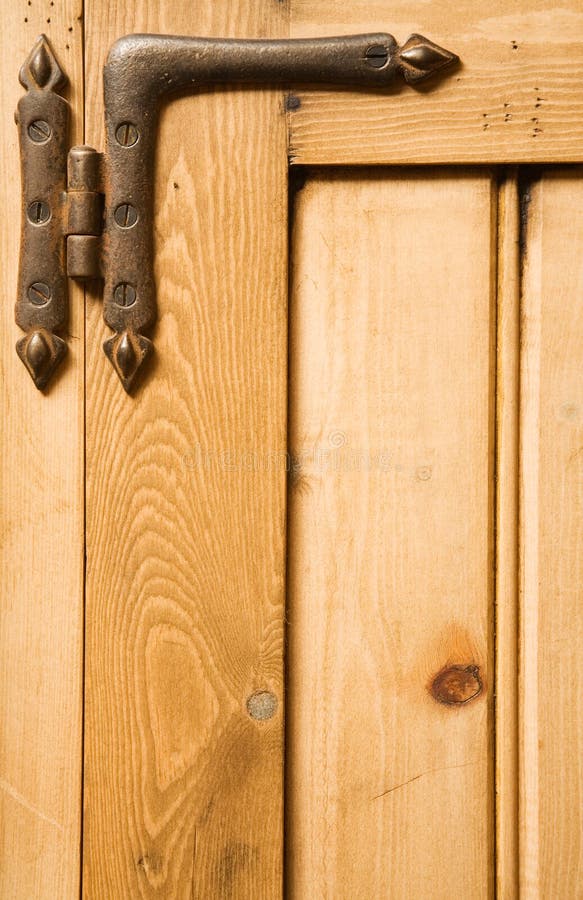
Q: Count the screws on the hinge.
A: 7